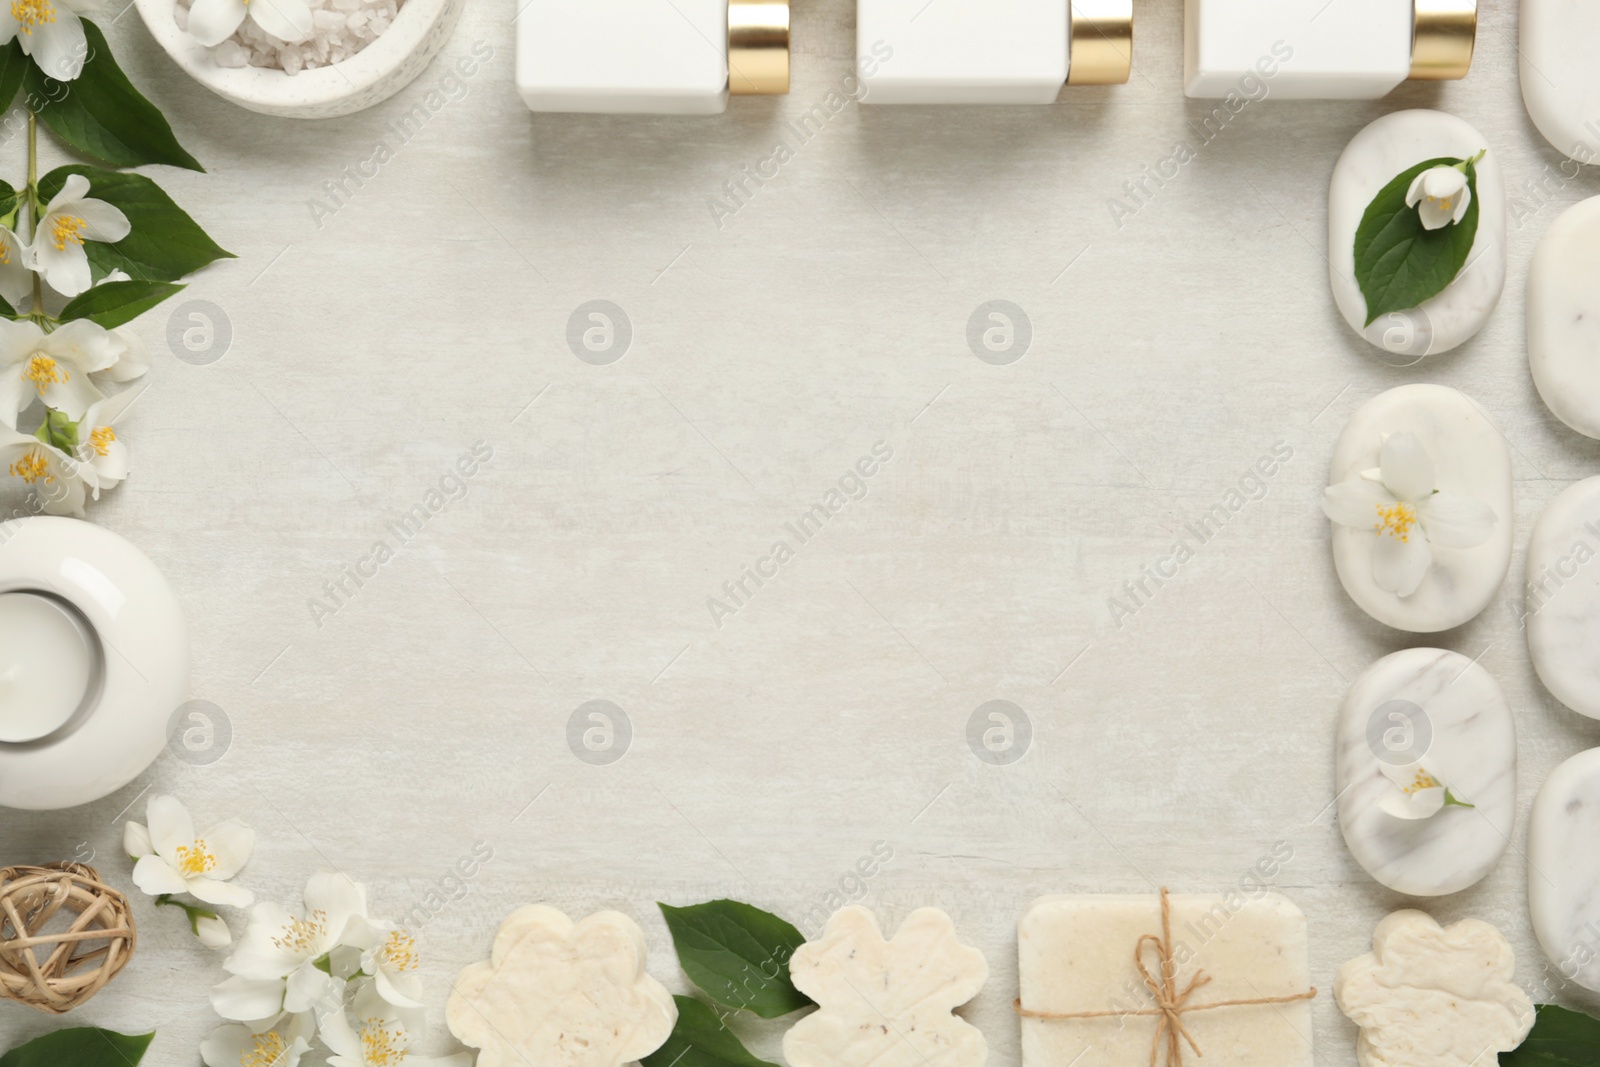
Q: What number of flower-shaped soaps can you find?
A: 3